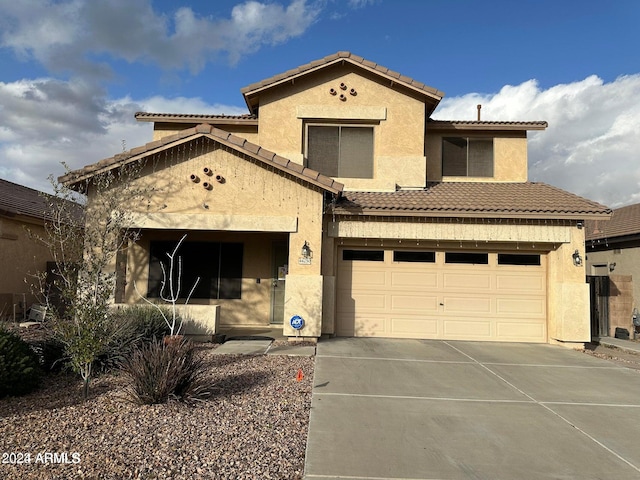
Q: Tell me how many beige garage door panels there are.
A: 12